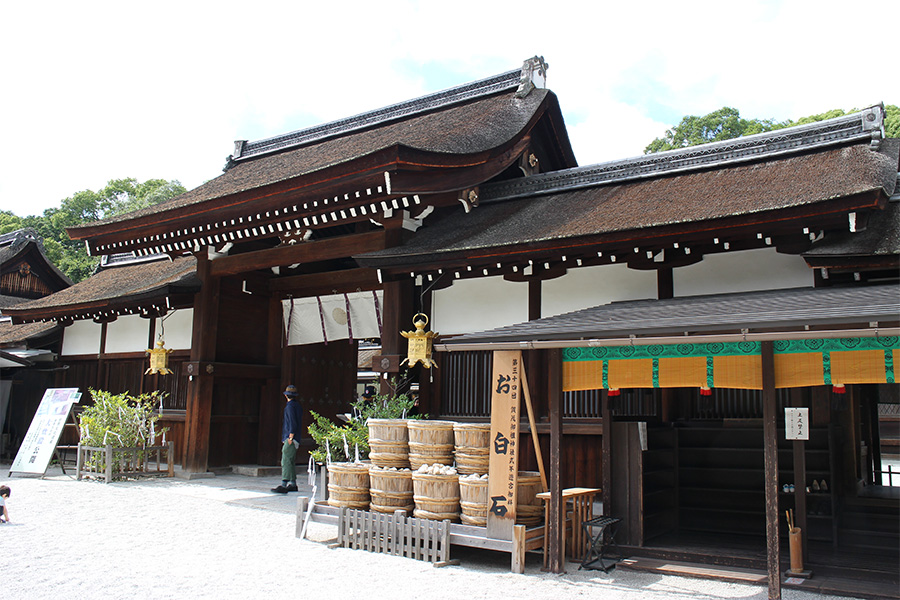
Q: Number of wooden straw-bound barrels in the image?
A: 8